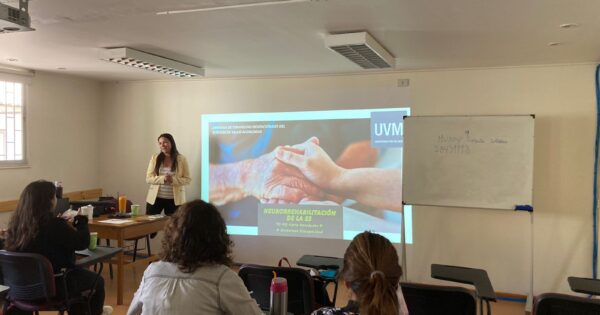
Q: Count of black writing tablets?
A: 4